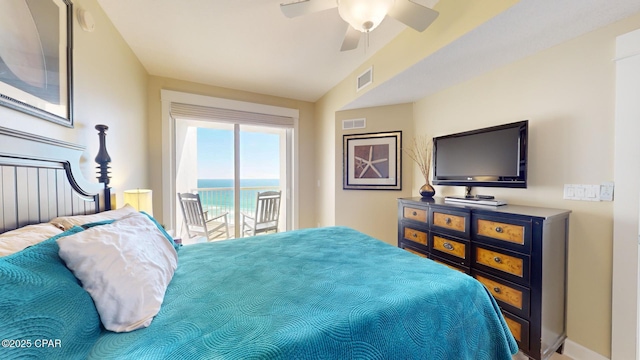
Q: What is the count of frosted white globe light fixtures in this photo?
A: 1